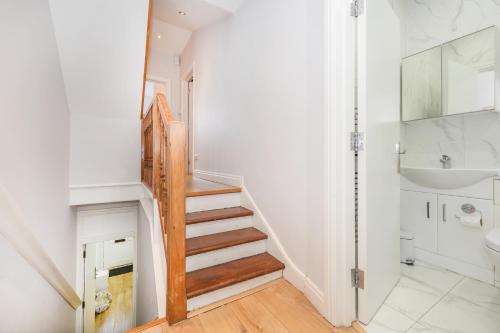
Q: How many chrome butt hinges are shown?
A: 3